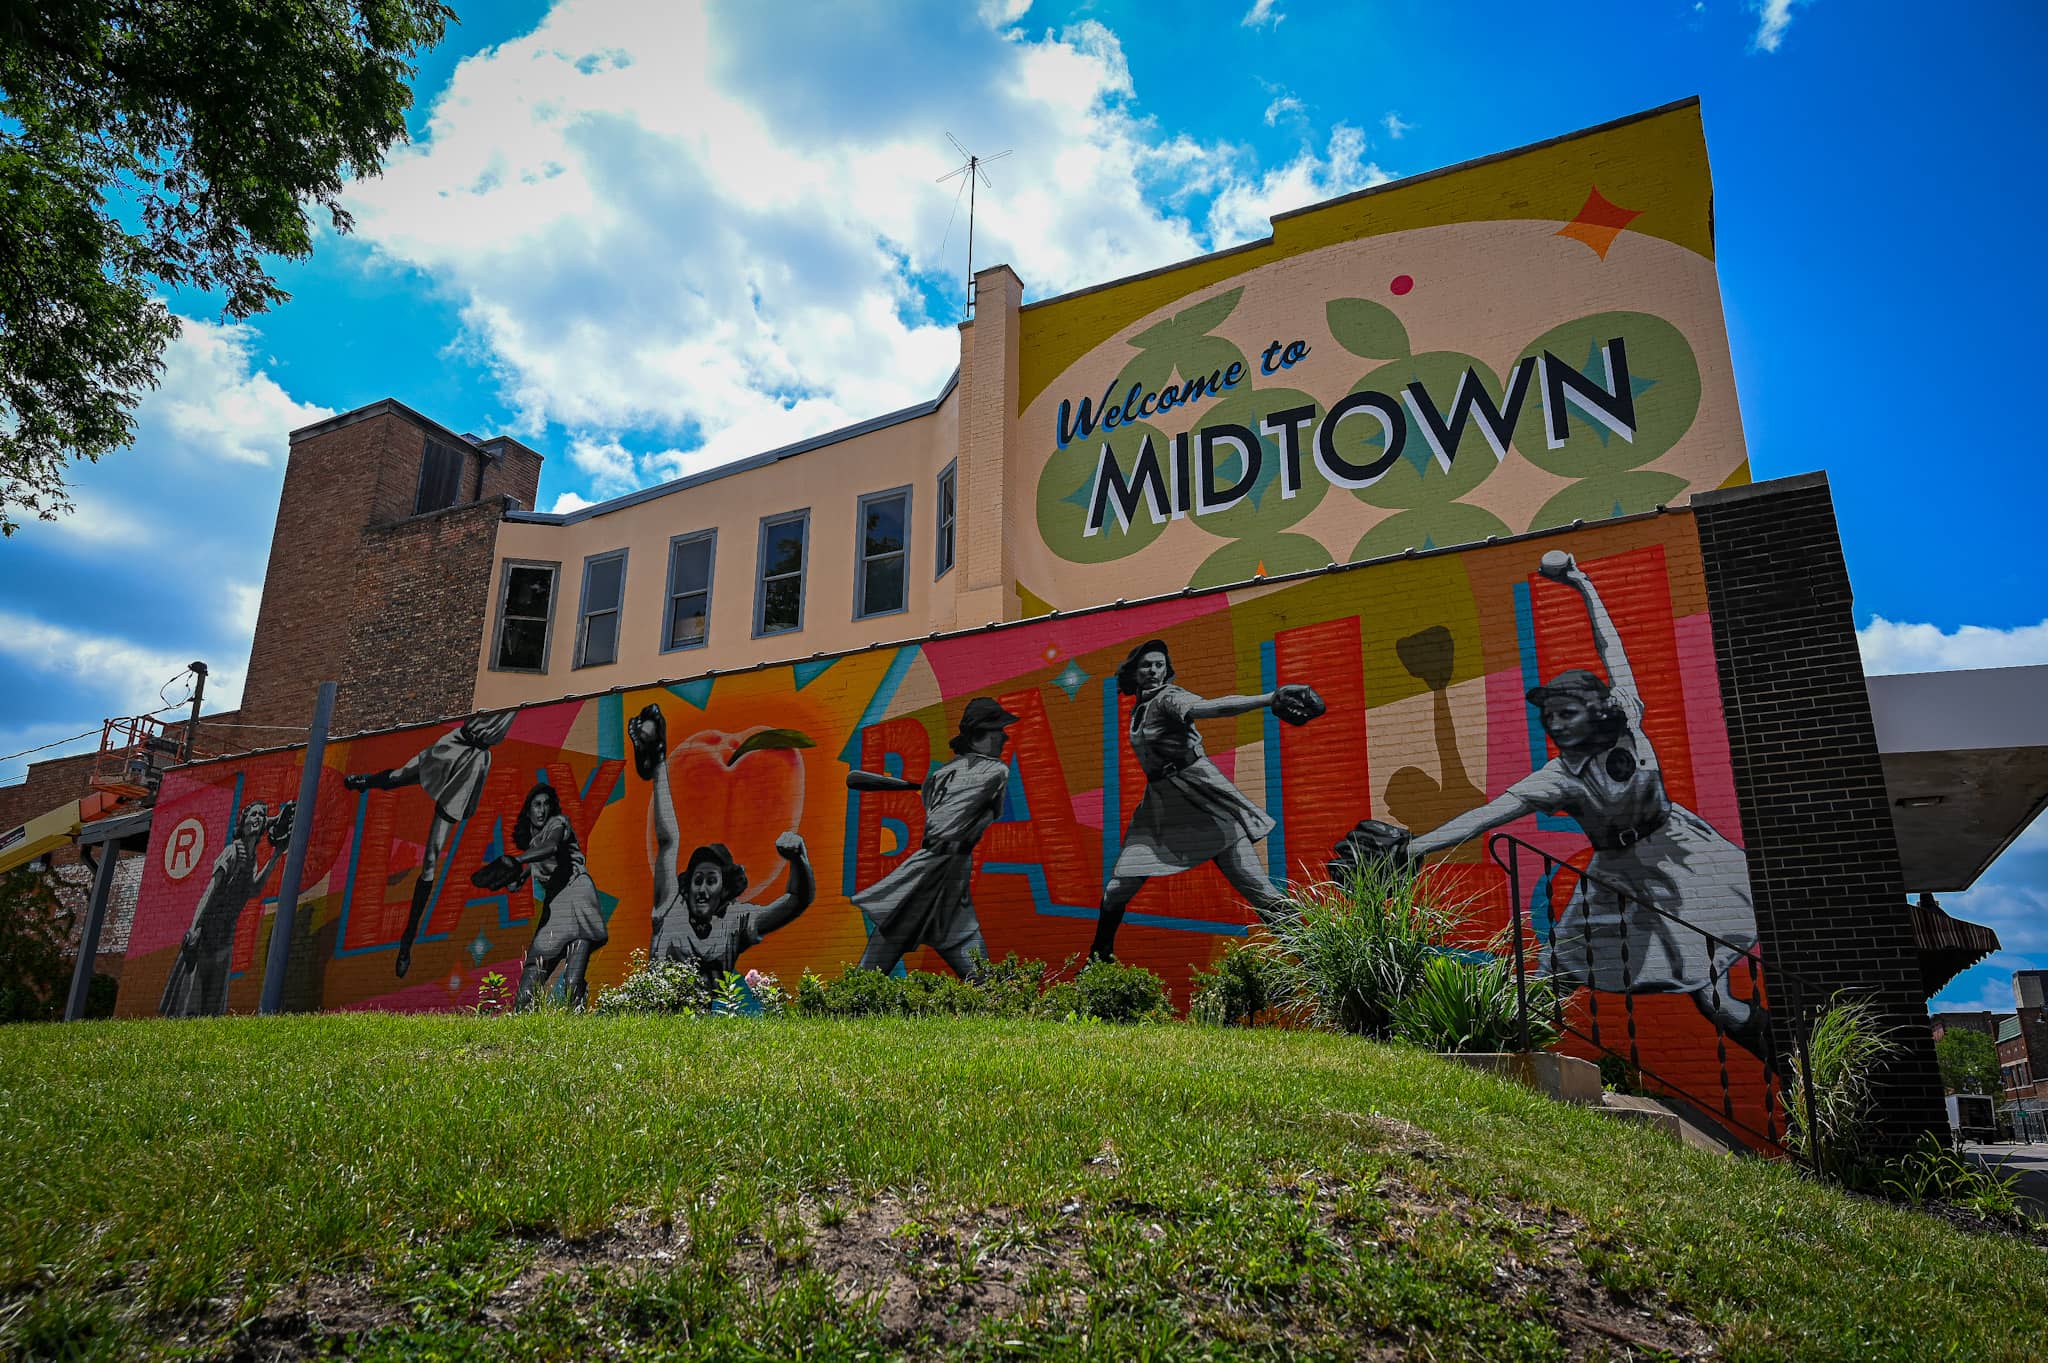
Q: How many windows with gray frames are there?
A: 6